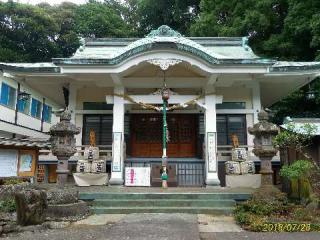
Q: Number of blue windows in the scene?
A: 4